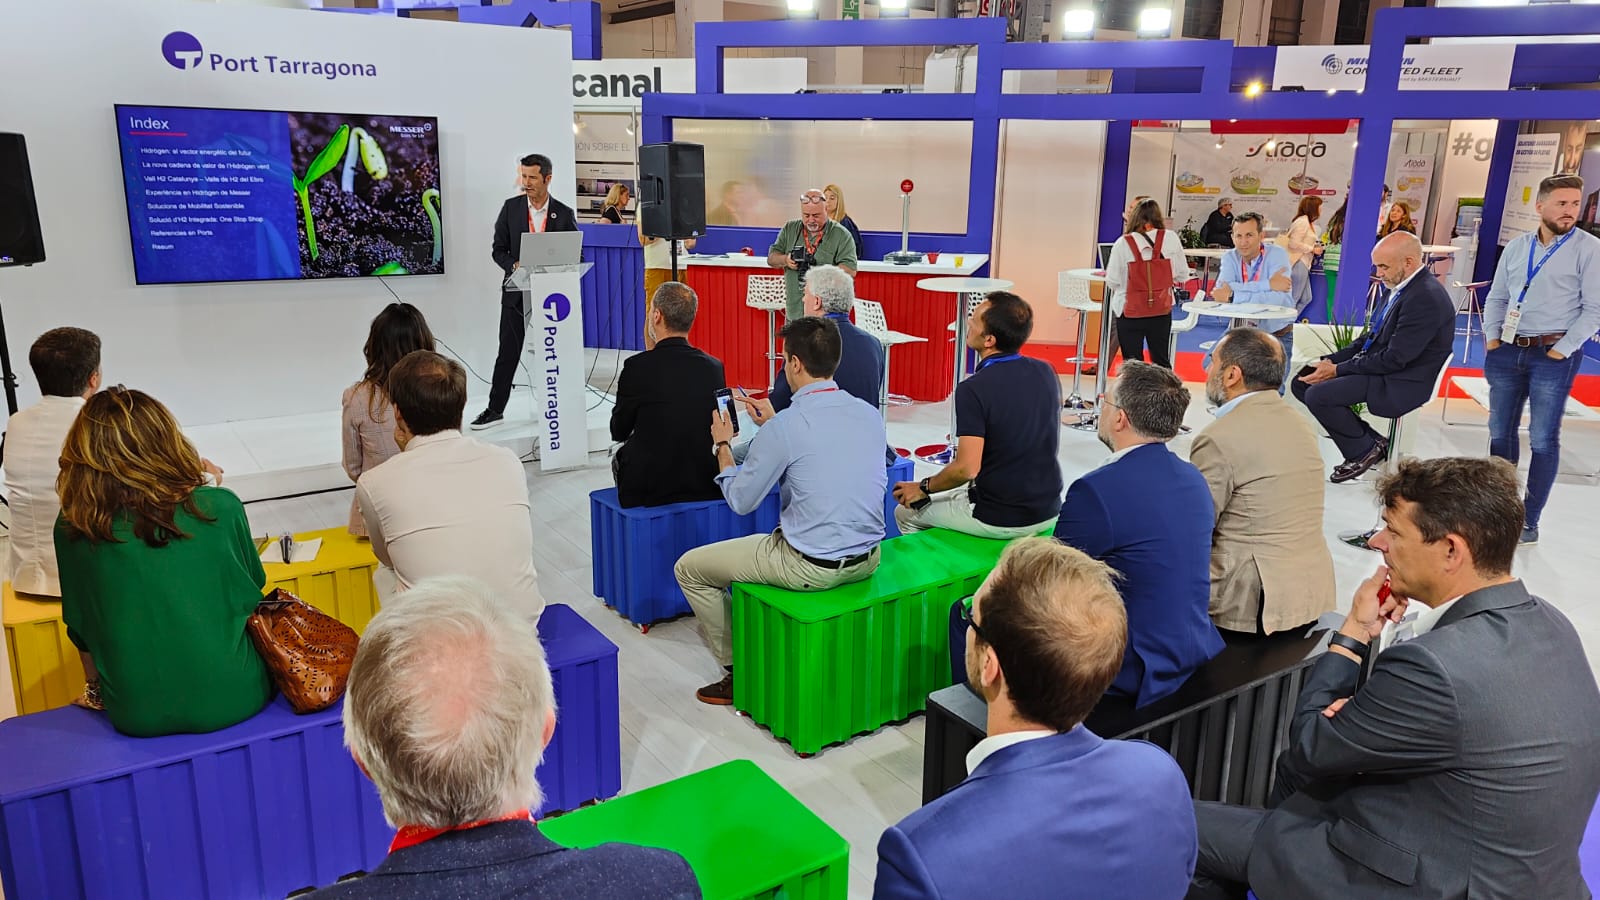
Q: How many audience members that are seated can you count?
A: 14